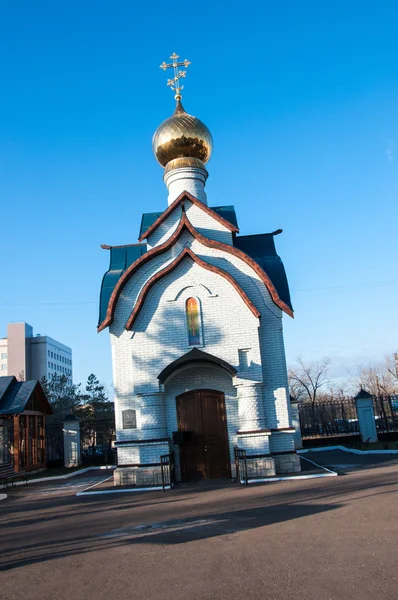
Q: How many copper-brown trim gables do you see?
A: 3